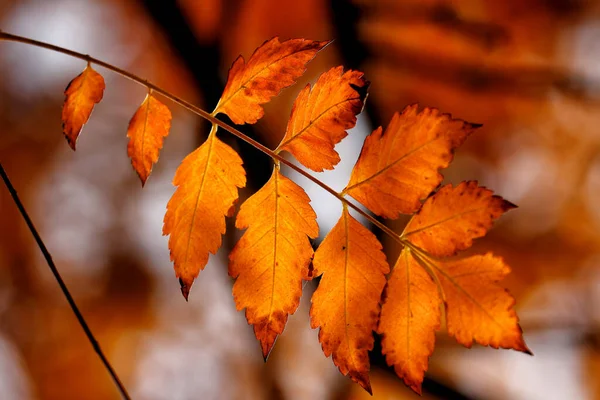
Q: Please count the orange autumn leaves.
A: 11